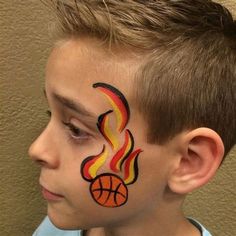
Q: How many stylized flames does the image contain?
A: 5